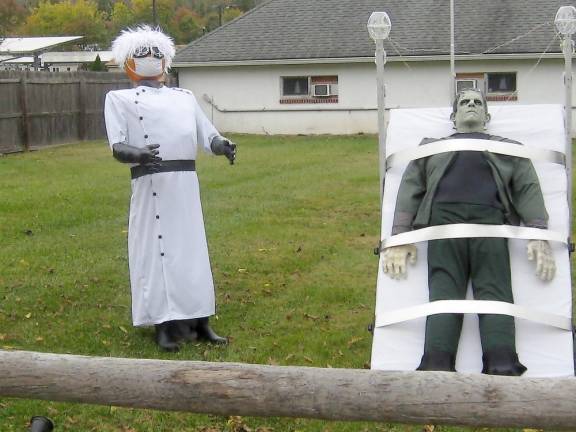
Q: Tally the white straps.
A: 3